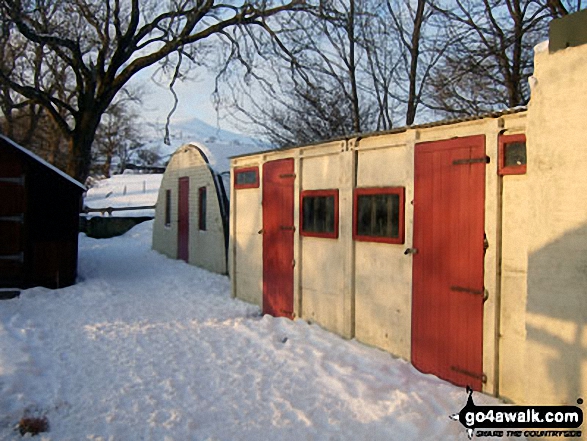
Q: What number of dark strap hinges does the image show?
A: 6